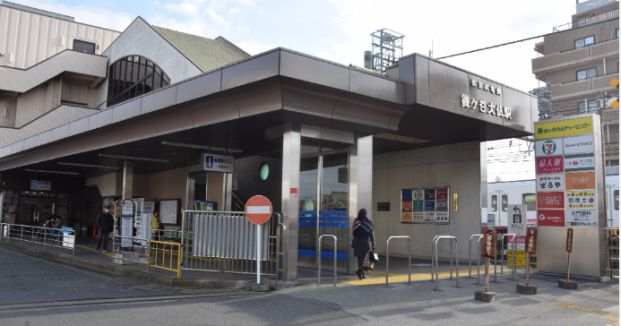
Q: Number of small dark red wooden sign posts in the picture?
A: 3